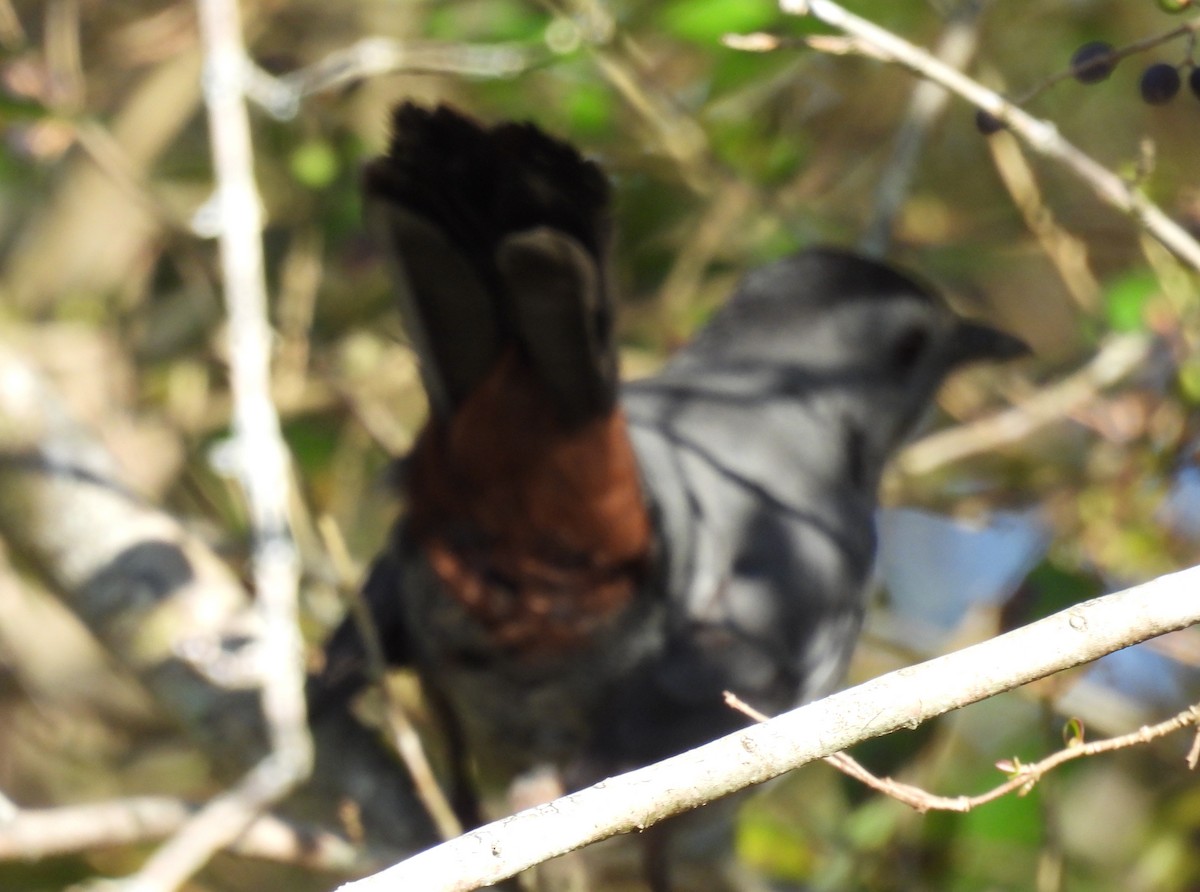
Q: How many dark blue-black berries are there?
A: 4